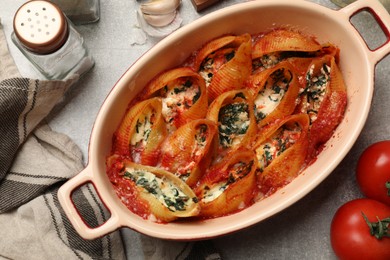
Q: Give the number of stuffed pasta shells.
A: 11